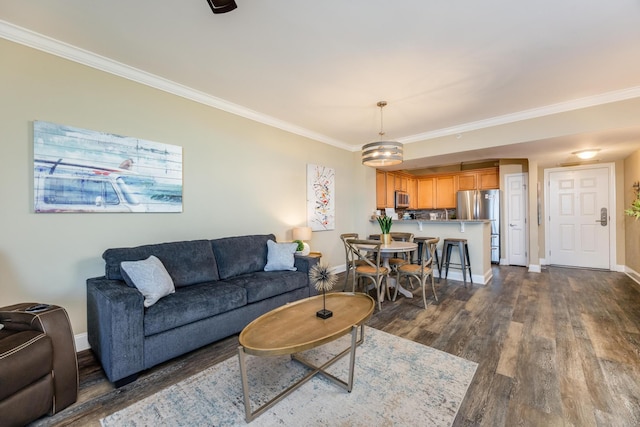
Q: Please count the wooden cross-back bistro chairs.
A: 4